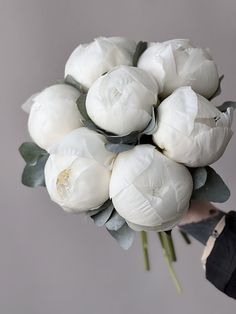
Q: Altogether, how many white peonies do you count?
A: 7